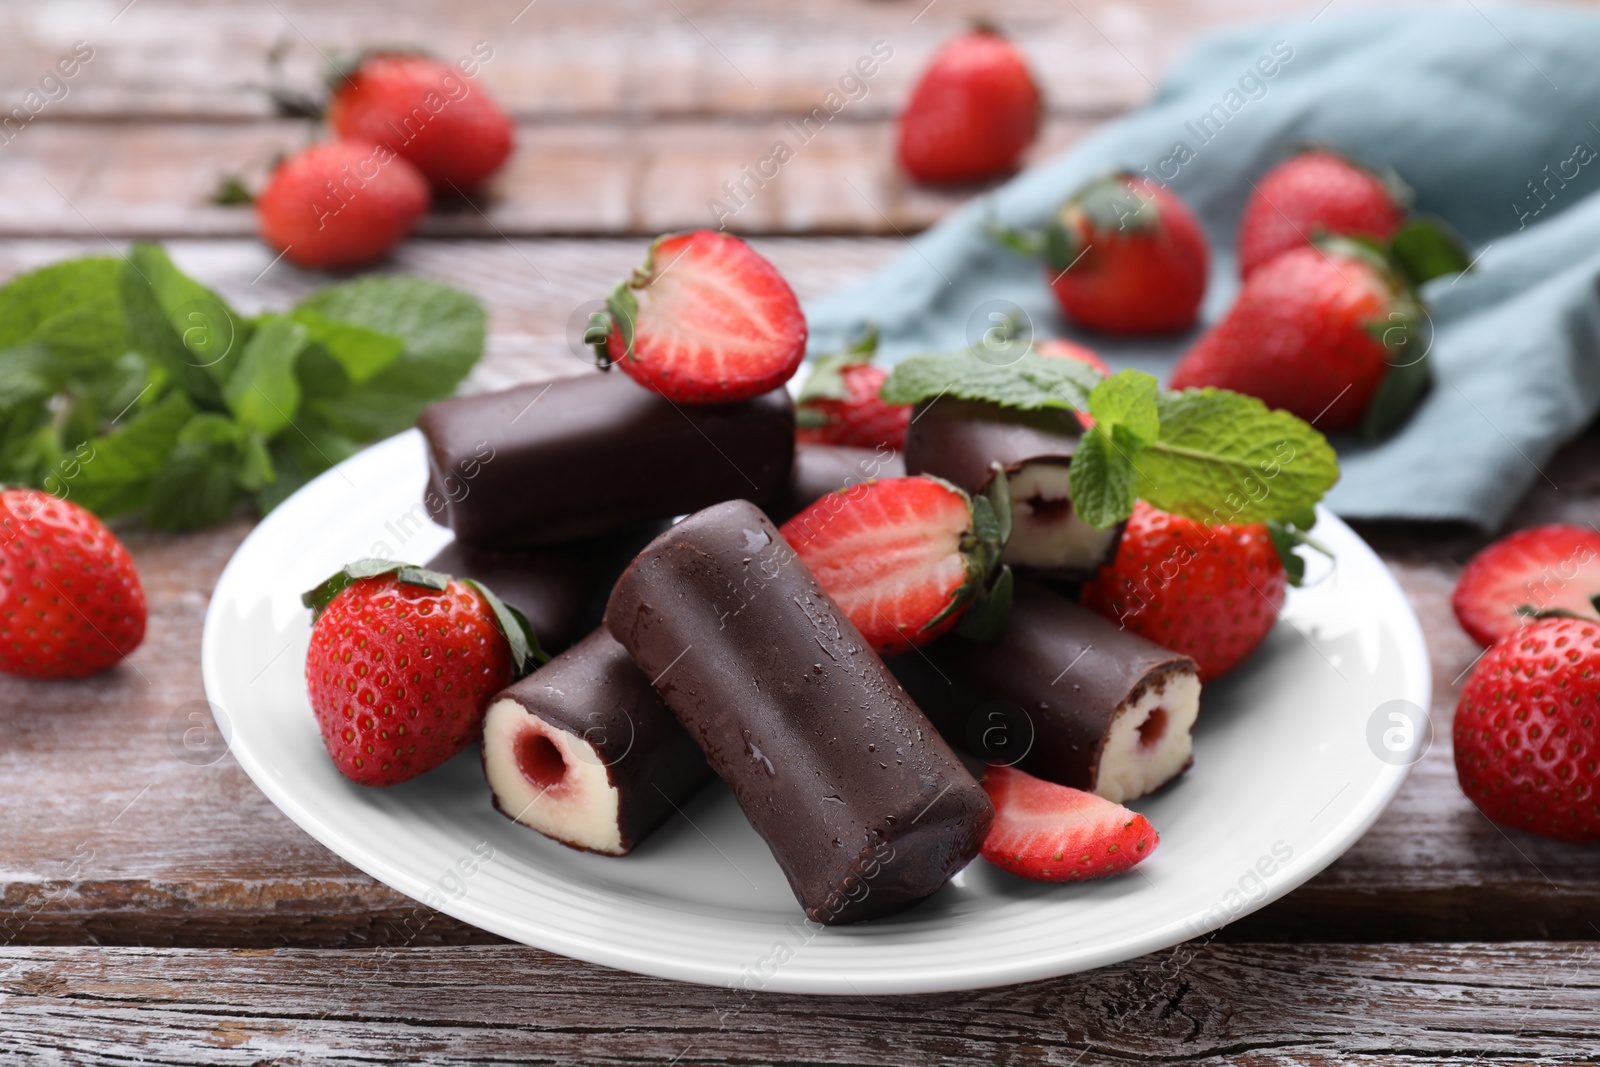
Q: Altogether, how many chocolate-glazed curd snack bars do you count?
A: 7